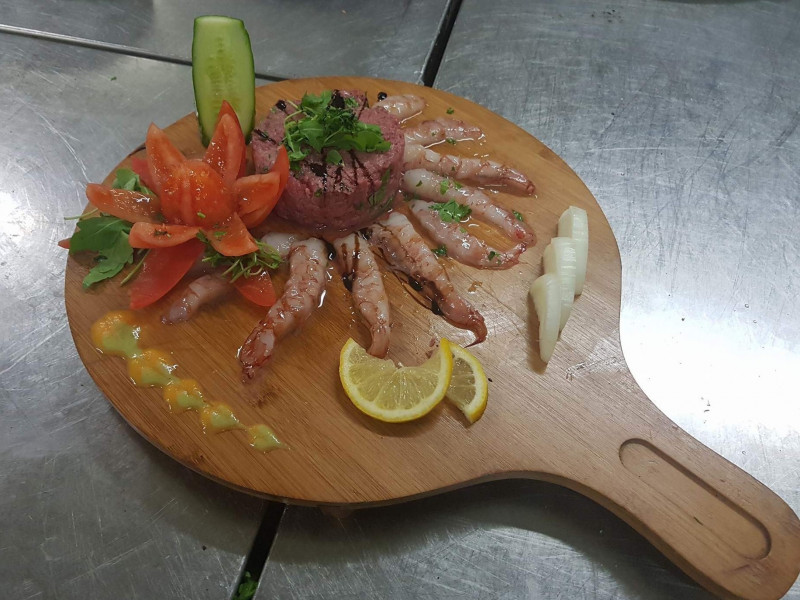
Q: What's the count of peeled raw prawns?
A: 9